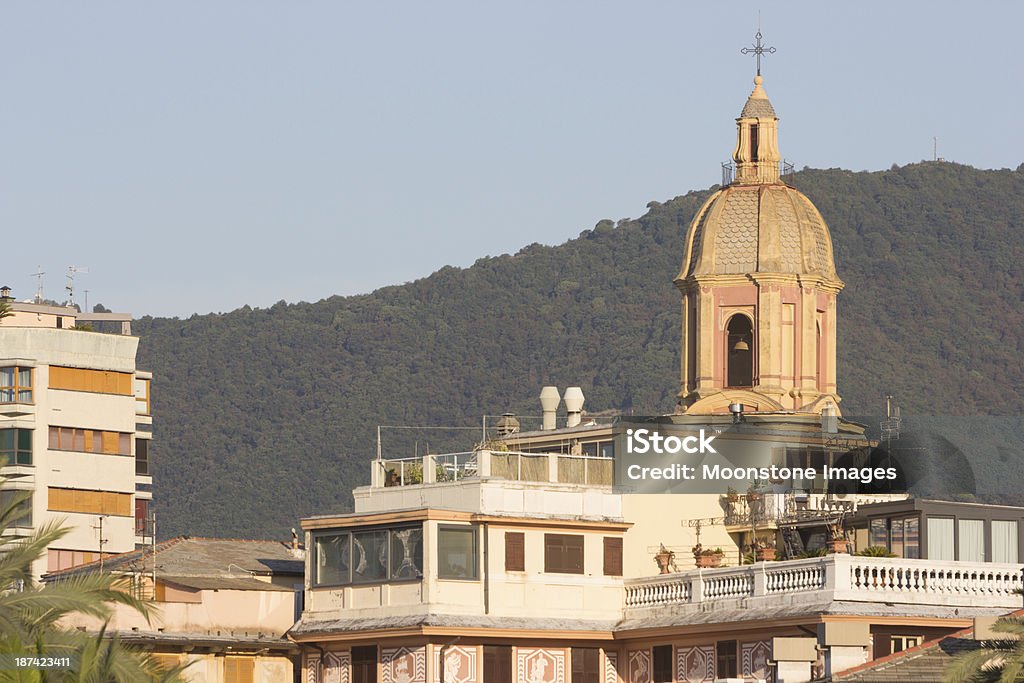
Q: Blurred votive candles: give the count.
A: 0